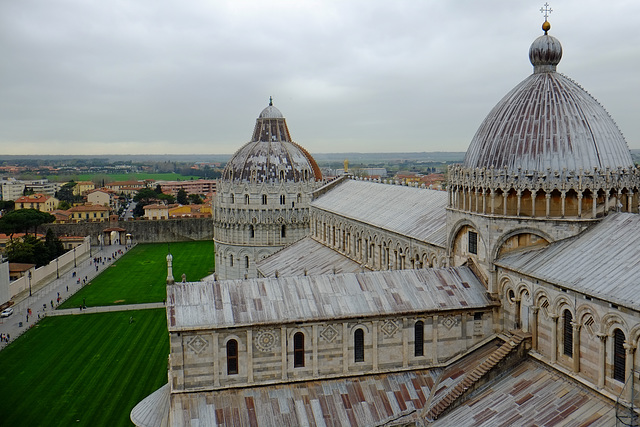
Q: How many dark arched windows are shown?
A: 6